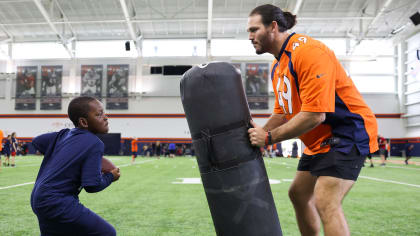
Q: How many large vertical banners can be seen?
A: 5